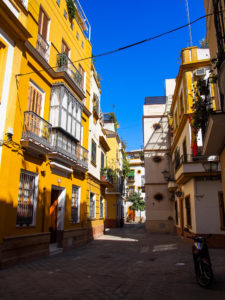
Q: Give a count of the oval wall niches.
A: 3